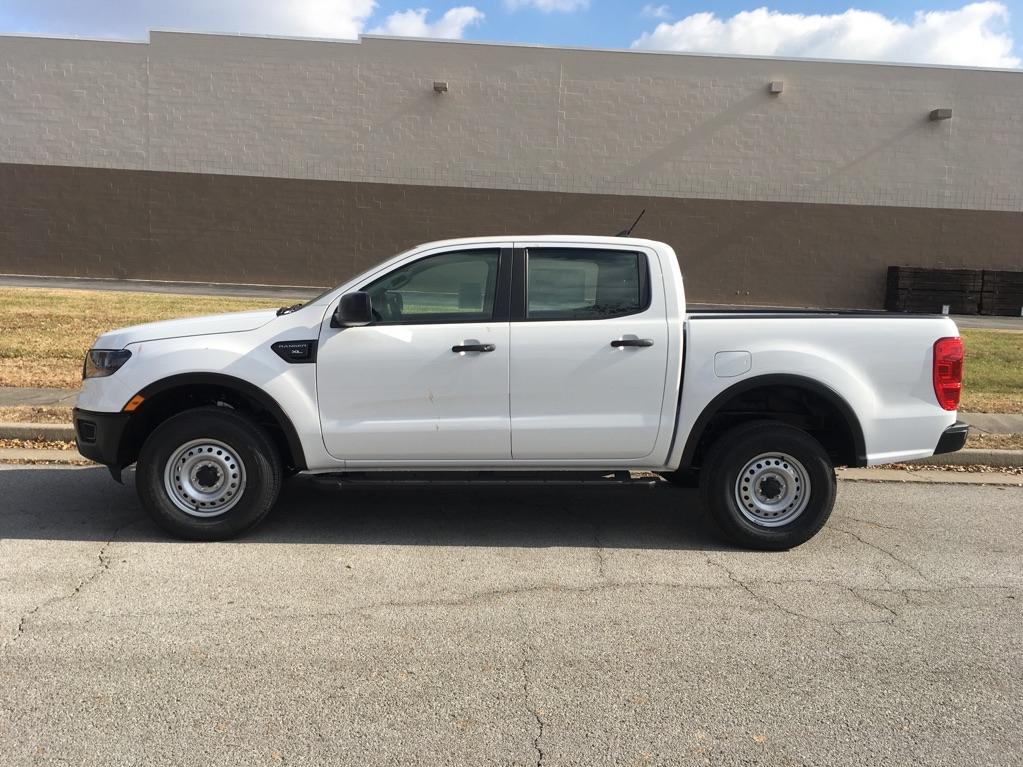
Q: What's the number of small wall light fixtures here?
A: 3